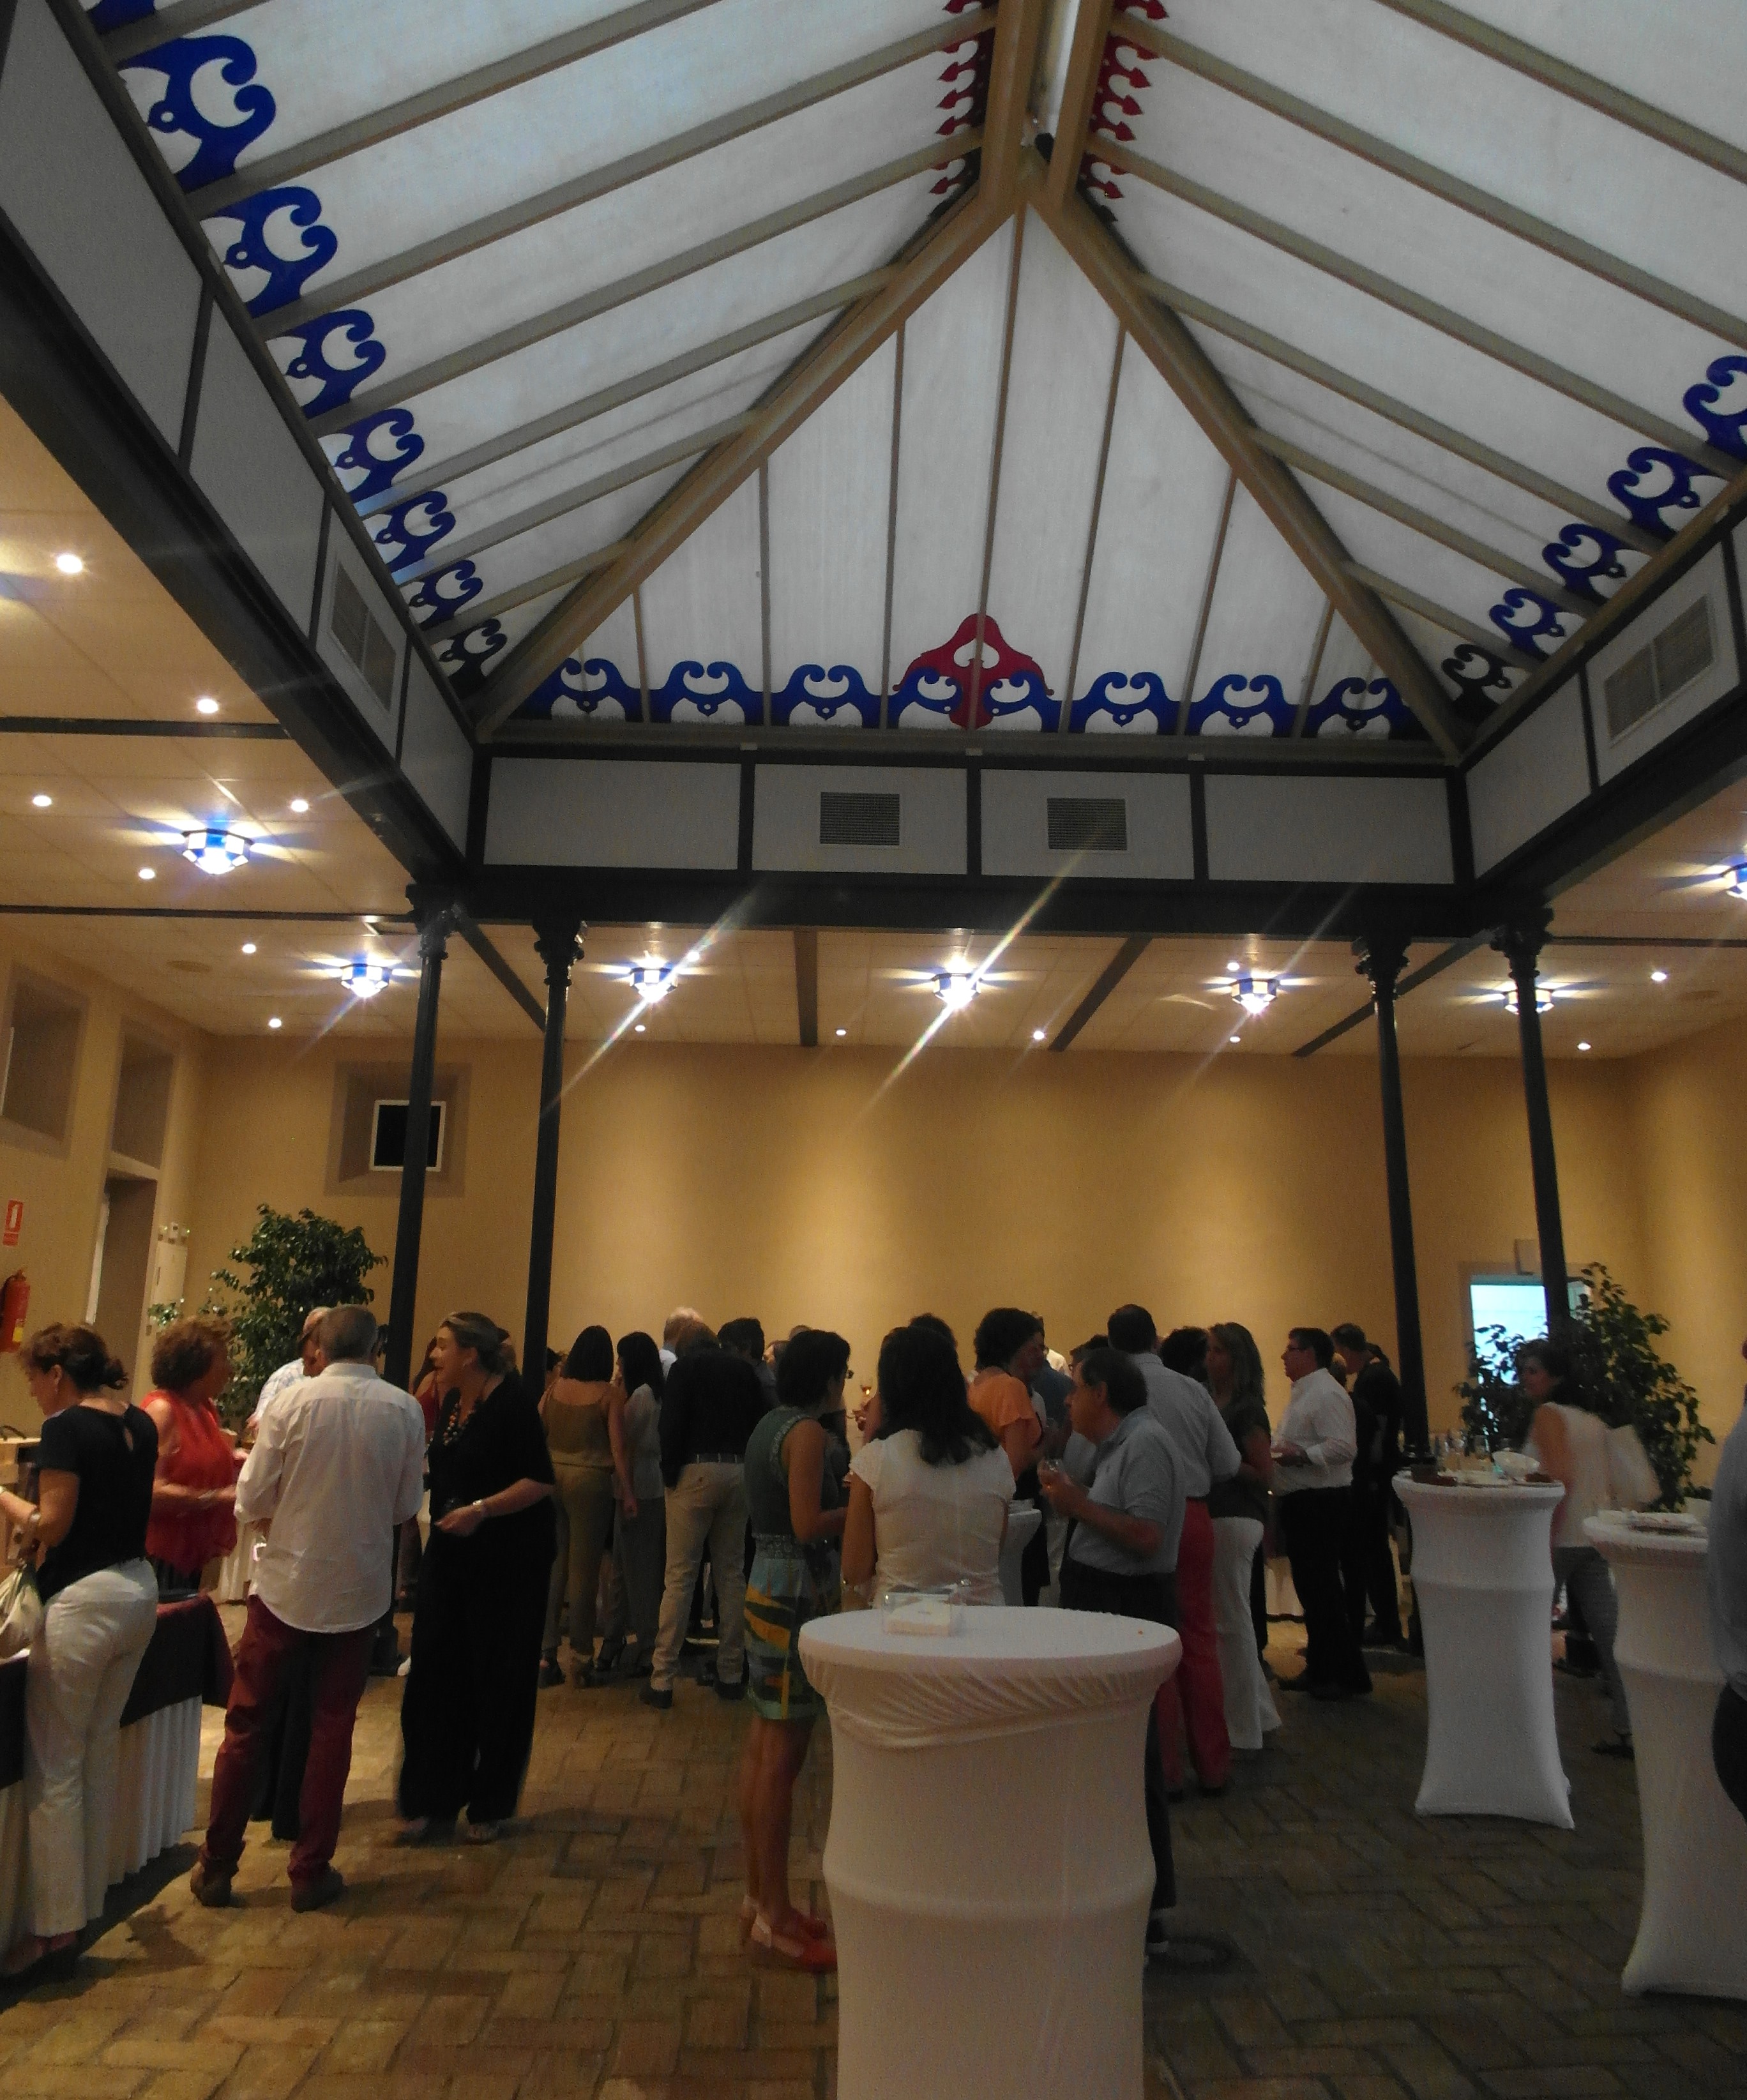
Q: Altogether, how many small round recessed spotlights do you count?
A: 15